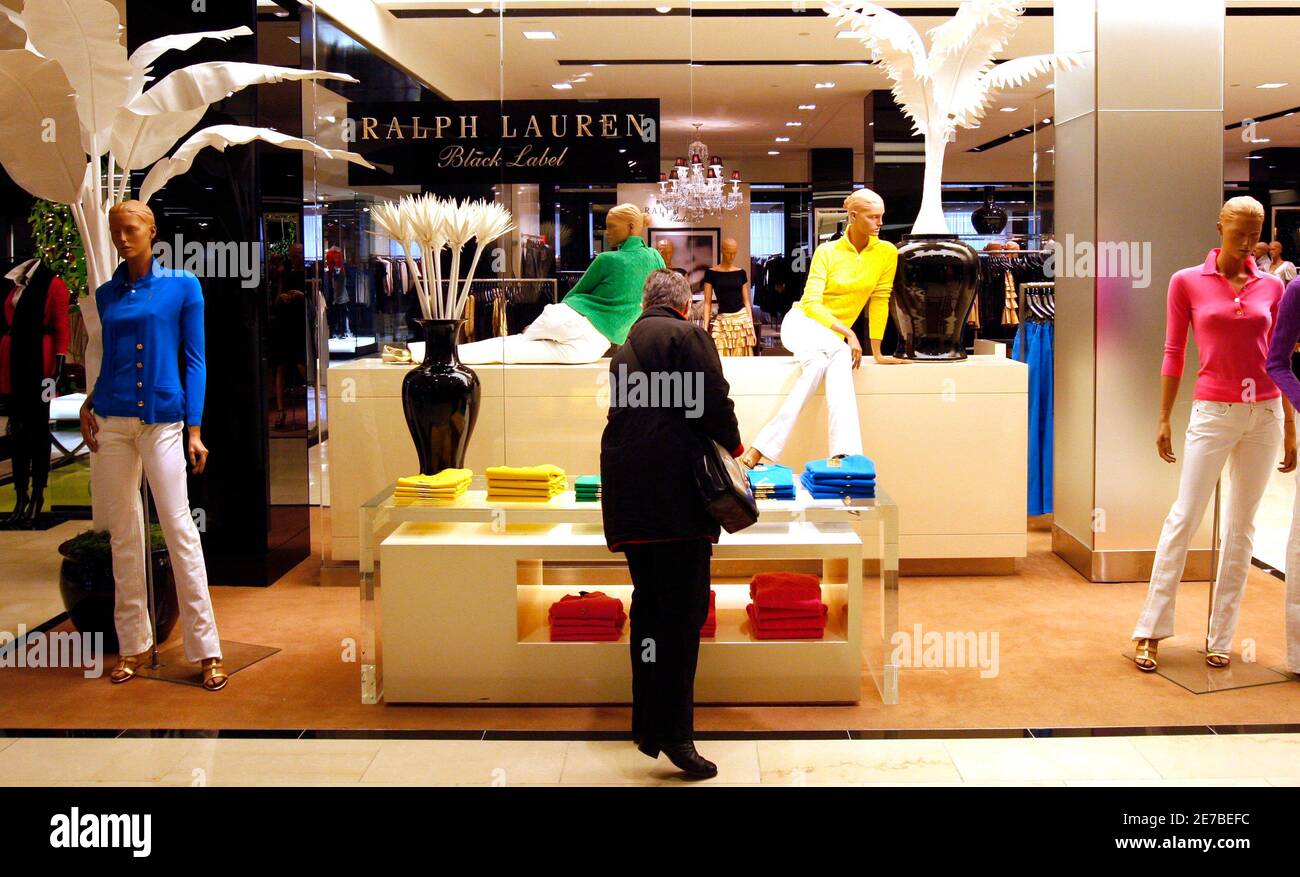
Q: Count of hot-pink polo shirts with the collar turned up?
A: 1